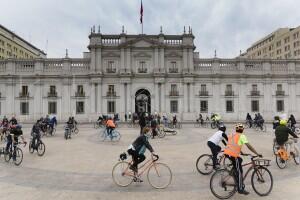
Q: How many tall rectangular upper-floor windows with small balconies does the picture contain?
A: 12